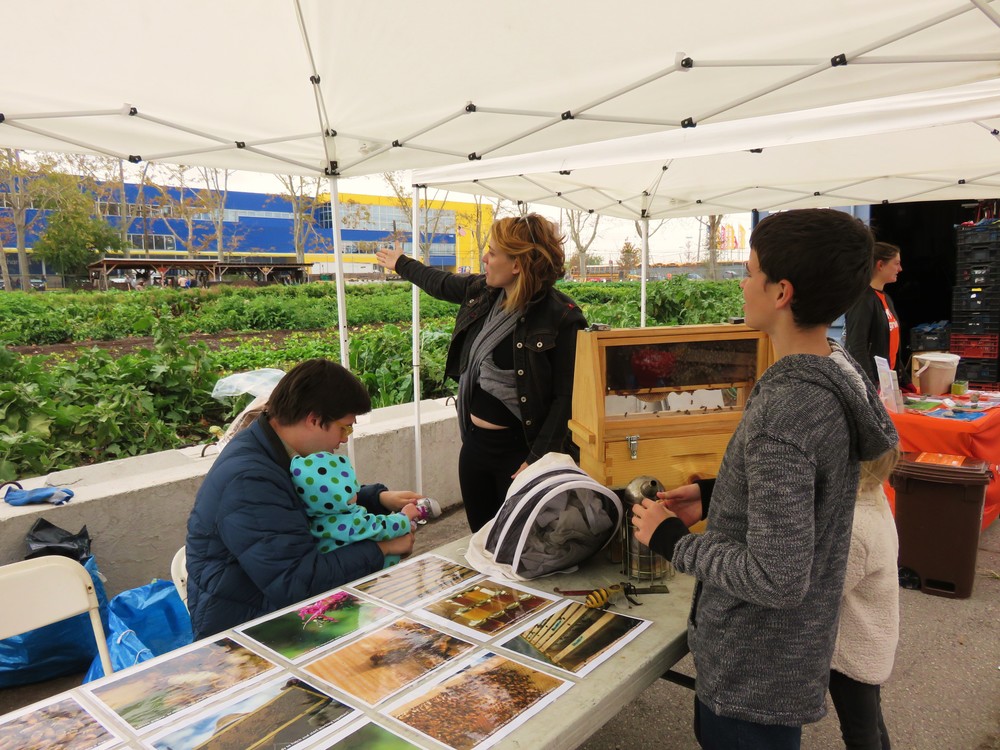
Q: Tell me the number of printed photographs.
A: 10